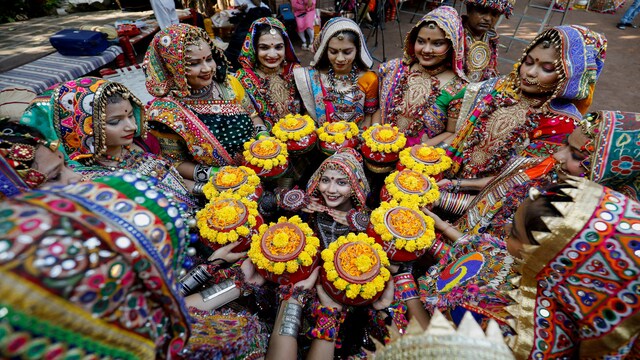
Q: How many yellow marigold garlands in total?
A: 11